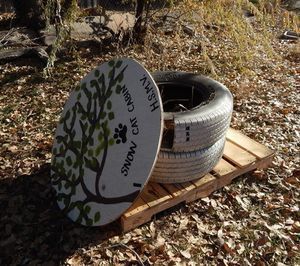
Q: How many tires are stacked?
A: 2